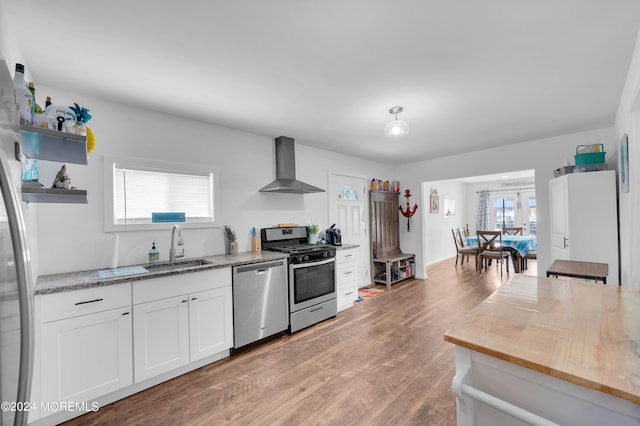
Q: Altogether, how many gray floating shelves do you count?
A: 2